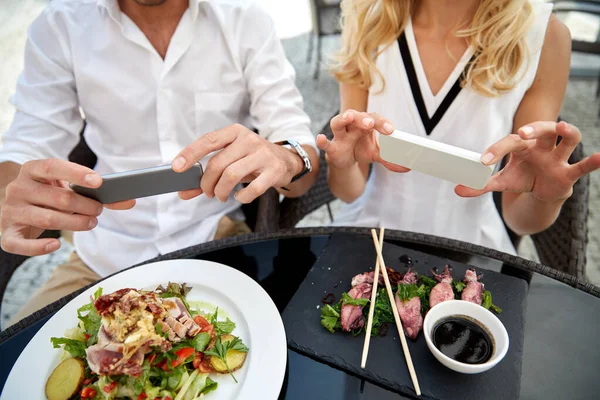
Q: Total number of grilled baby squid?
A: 4